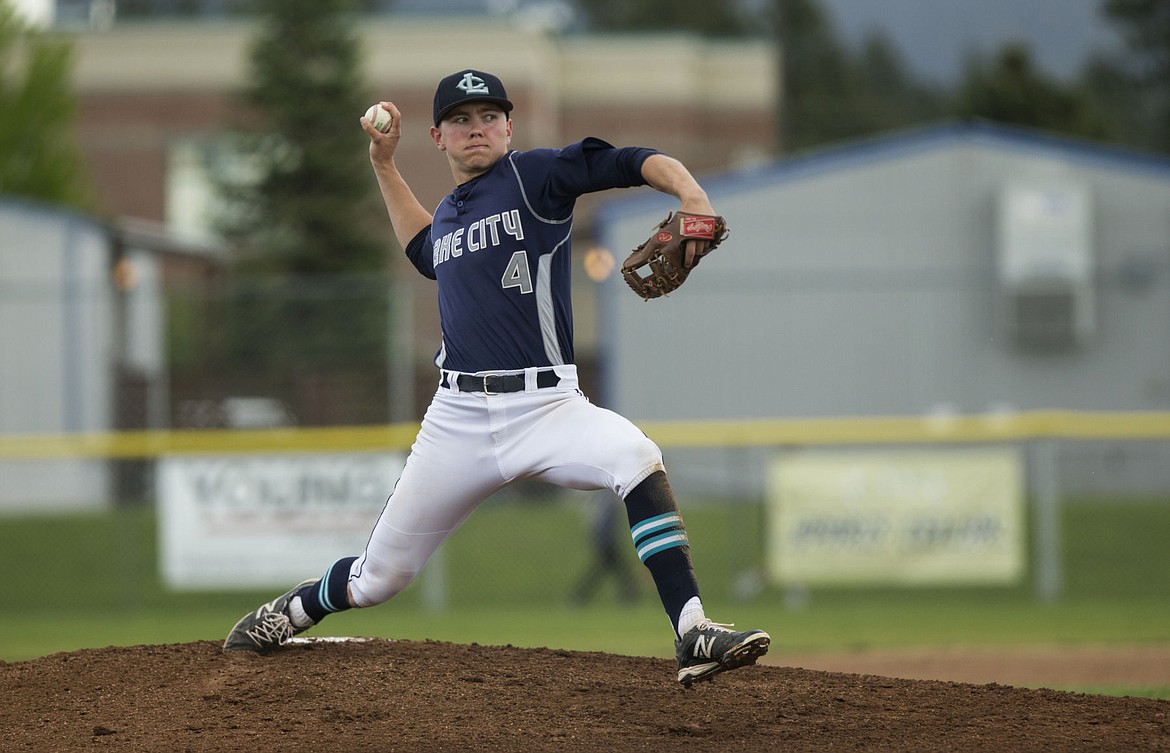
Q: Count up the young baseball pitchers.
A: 1